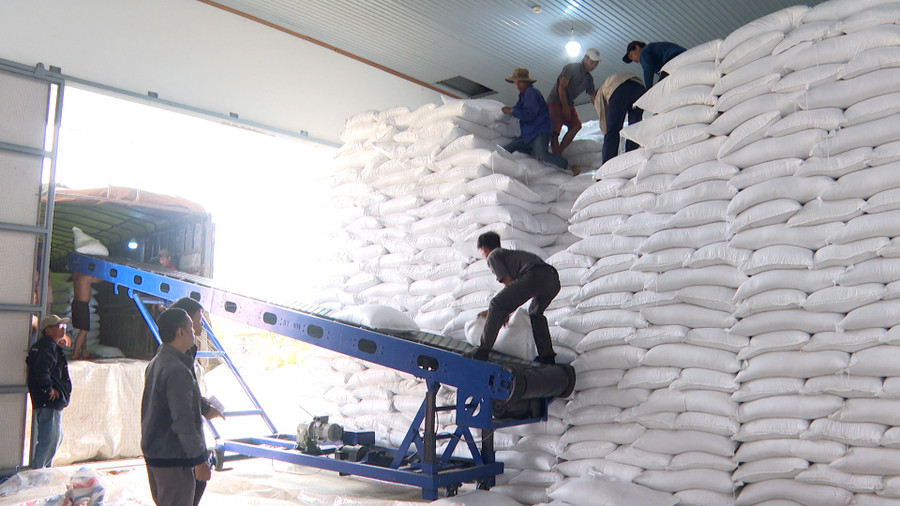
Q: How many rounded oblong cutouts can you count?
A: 10